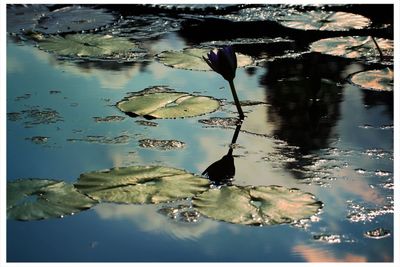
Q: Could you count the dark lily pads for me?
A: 2